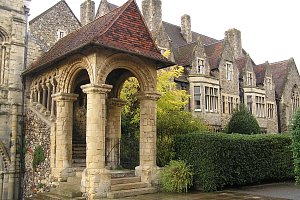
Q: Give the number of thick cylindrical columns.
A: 4